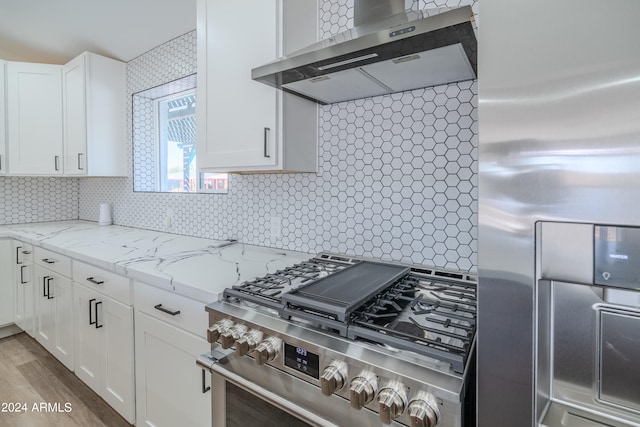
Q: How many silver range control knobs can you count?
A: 8